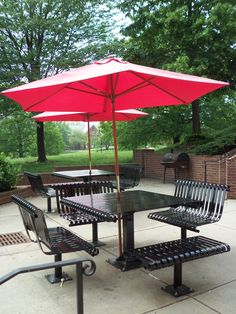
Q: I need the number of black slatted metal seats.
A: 6